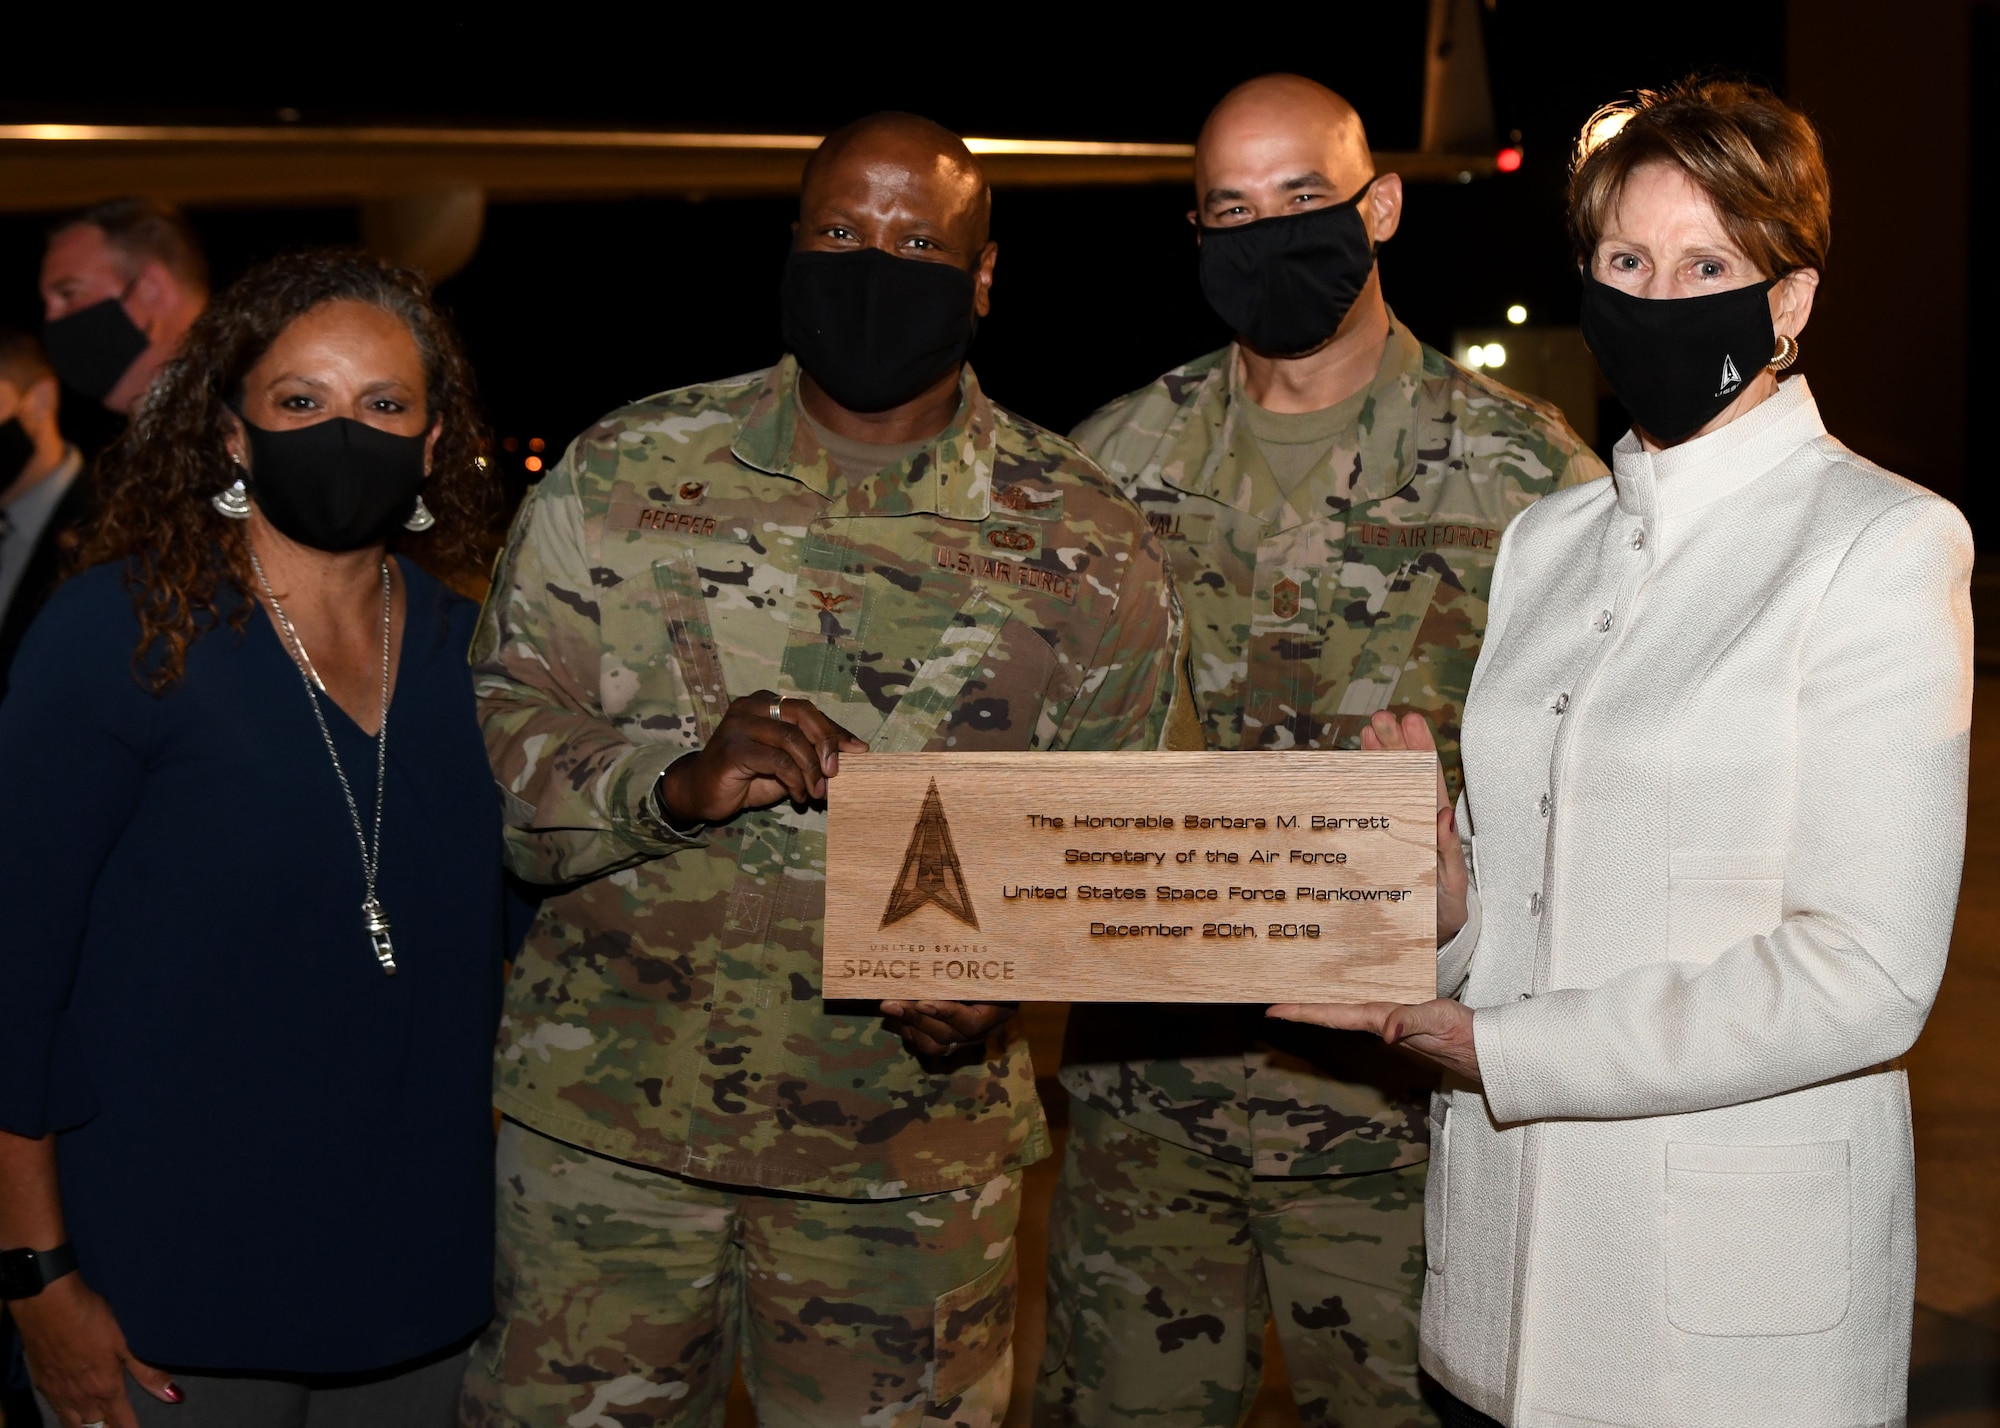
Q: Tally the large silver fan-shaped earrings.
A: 2